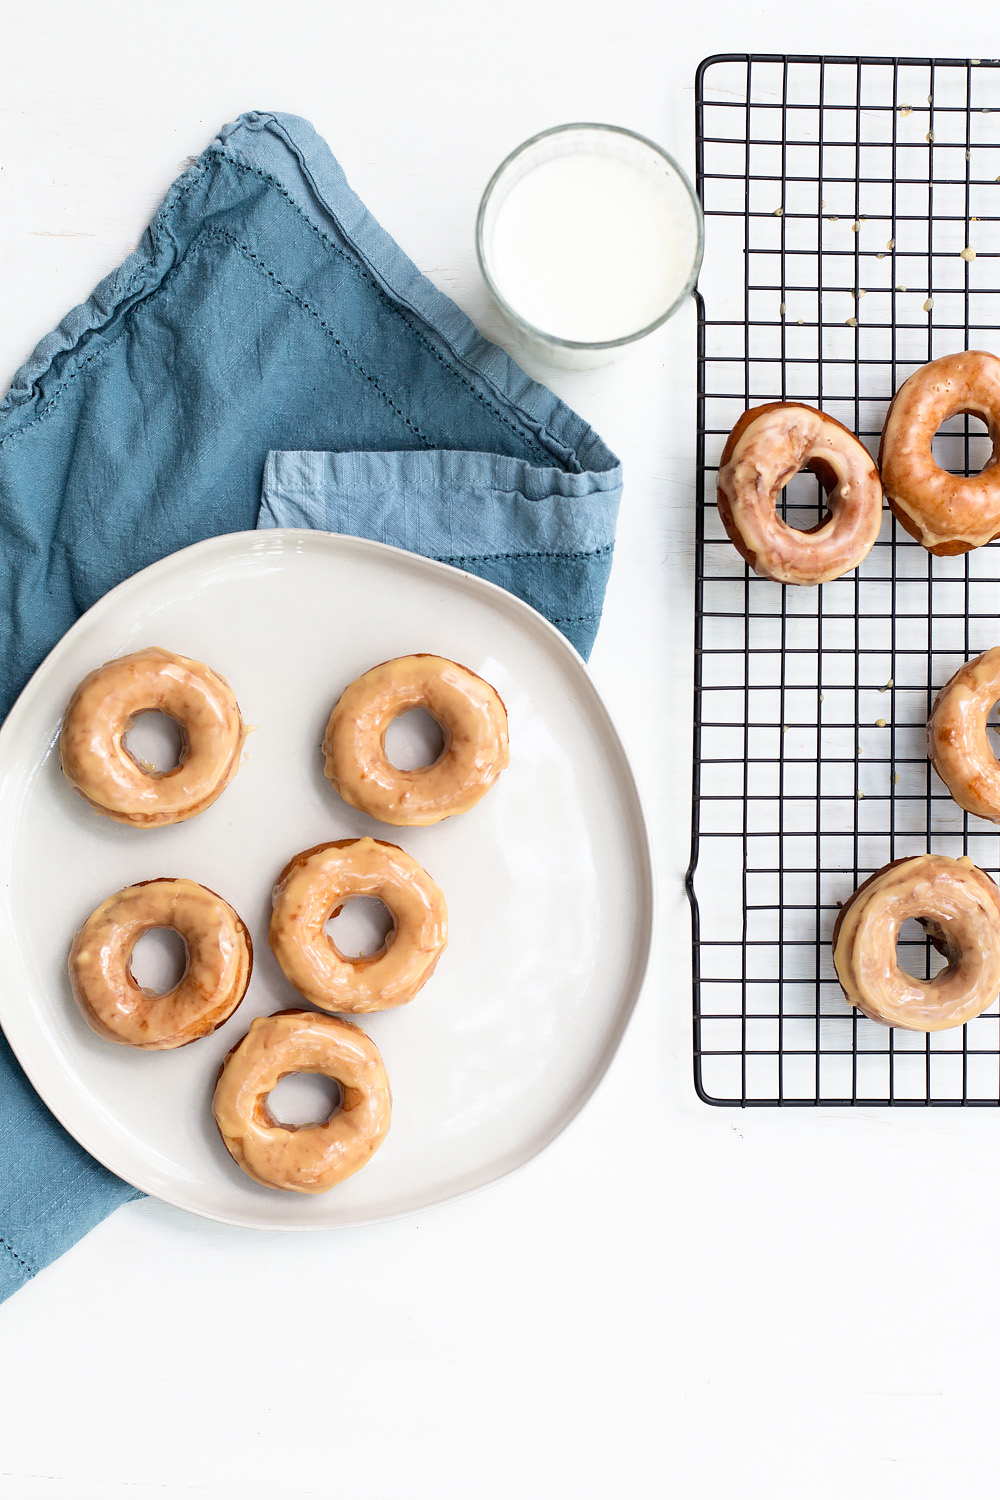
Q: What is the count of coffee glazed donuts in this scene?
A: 9